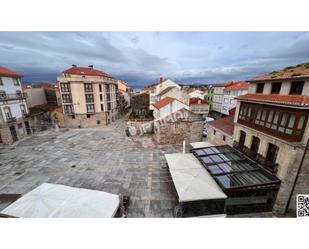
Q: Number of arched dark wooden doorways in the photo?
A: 3